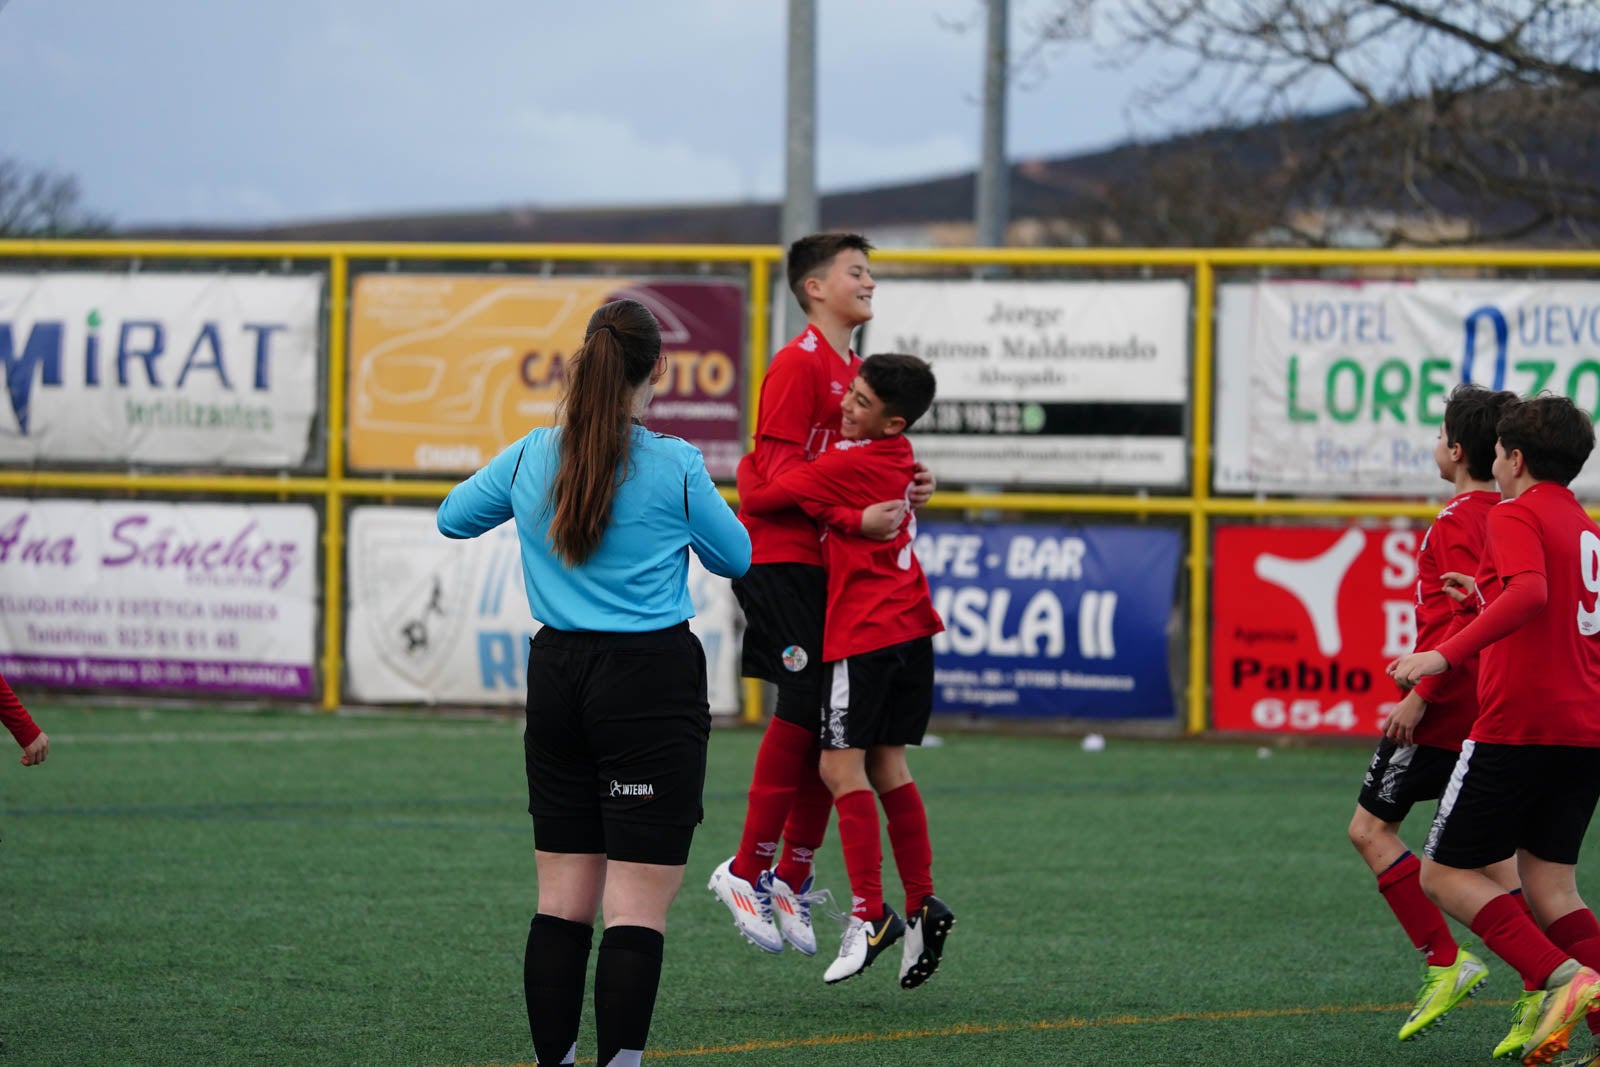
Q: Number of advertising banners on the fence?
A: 8